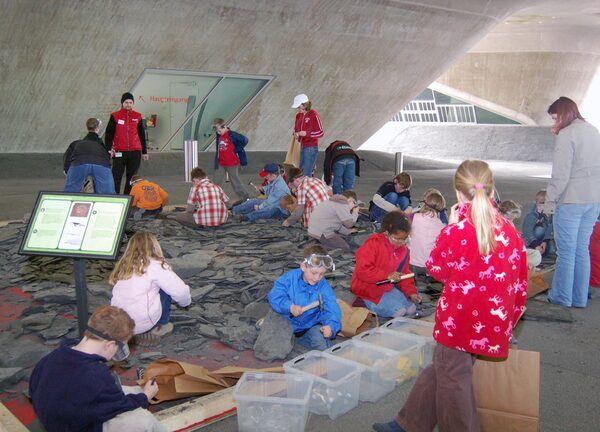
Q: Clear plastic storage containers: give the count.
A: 5